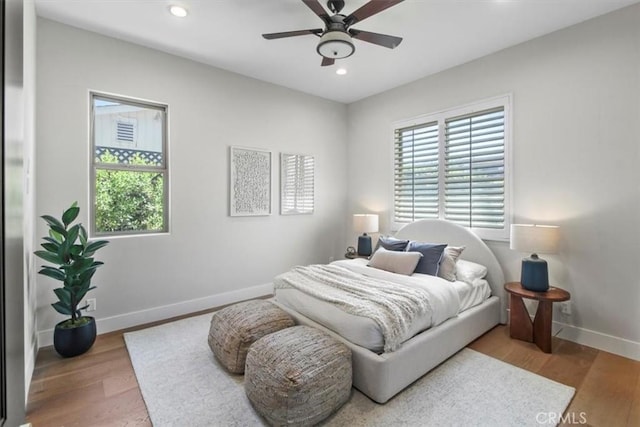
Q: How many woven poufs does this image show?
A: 2